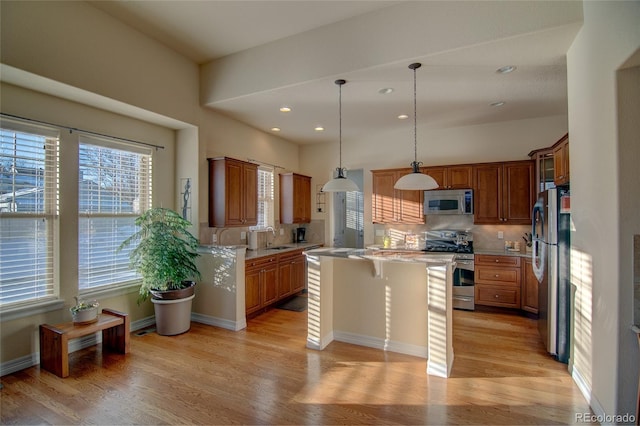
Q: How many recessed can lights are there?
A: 7